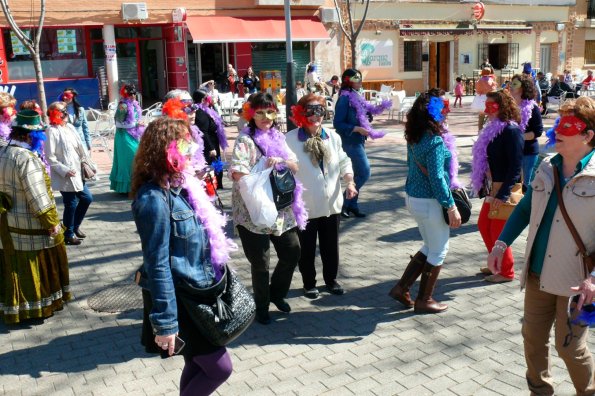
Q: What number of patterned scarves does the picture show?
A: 1